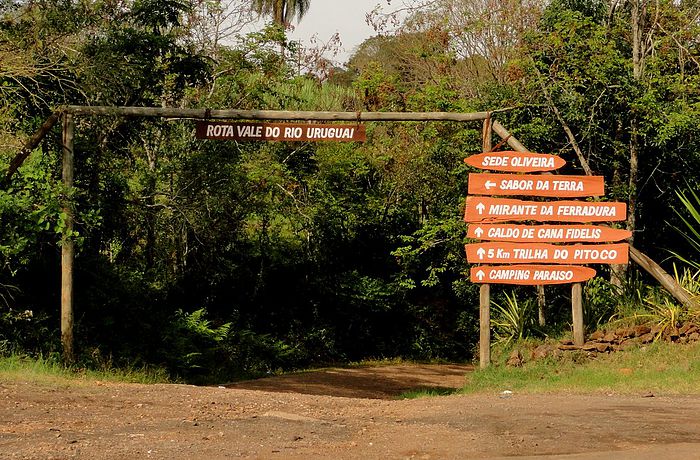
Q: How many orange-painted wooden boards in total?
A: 6